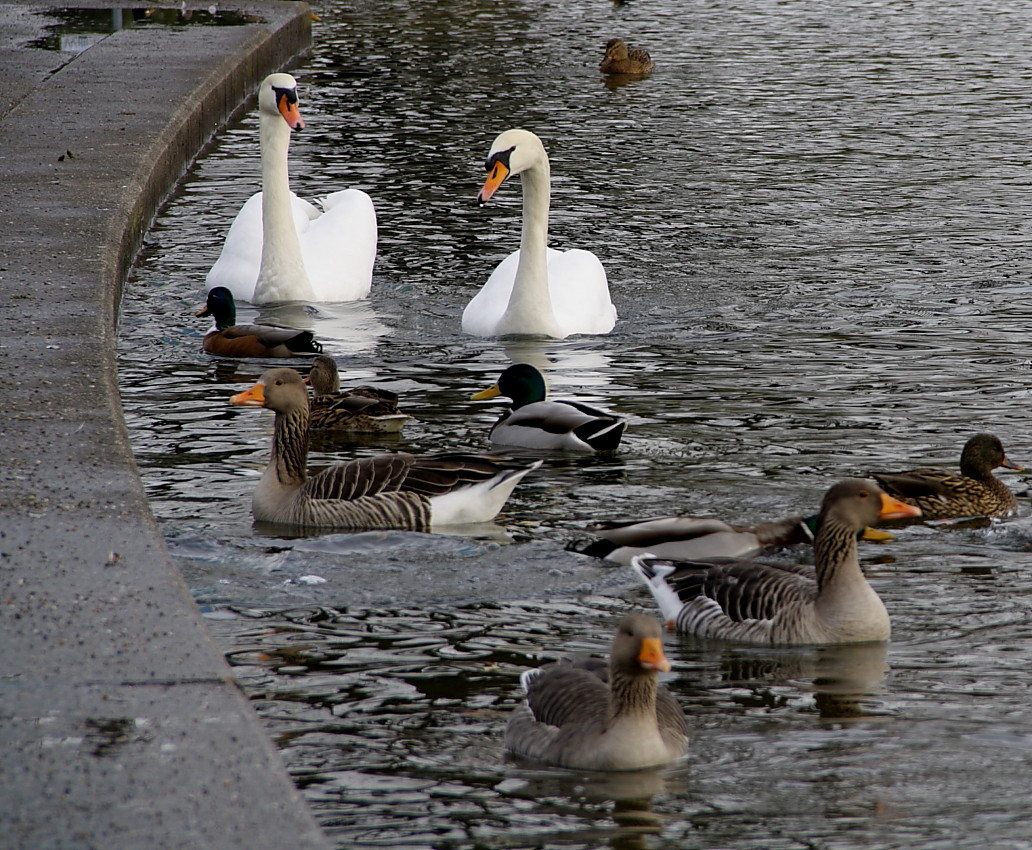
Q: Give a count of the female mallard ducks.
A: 3